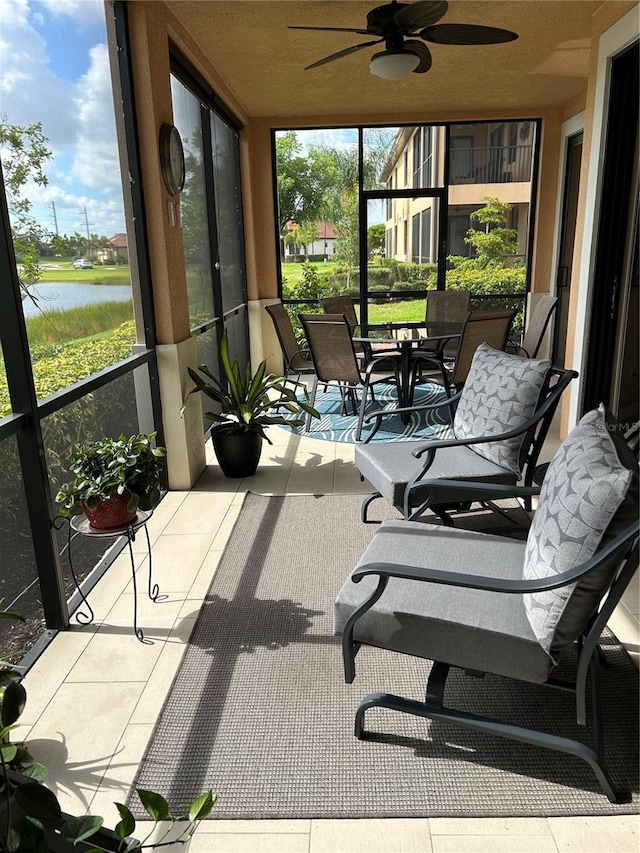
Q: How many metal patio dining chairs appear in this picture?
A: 6